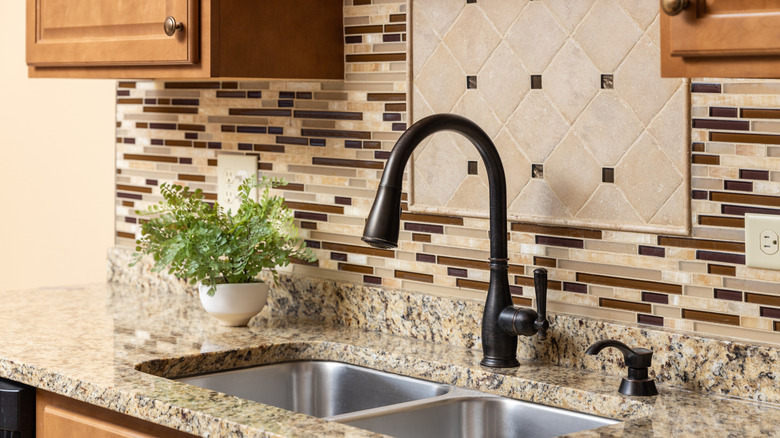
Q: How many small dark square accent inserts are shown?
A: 6